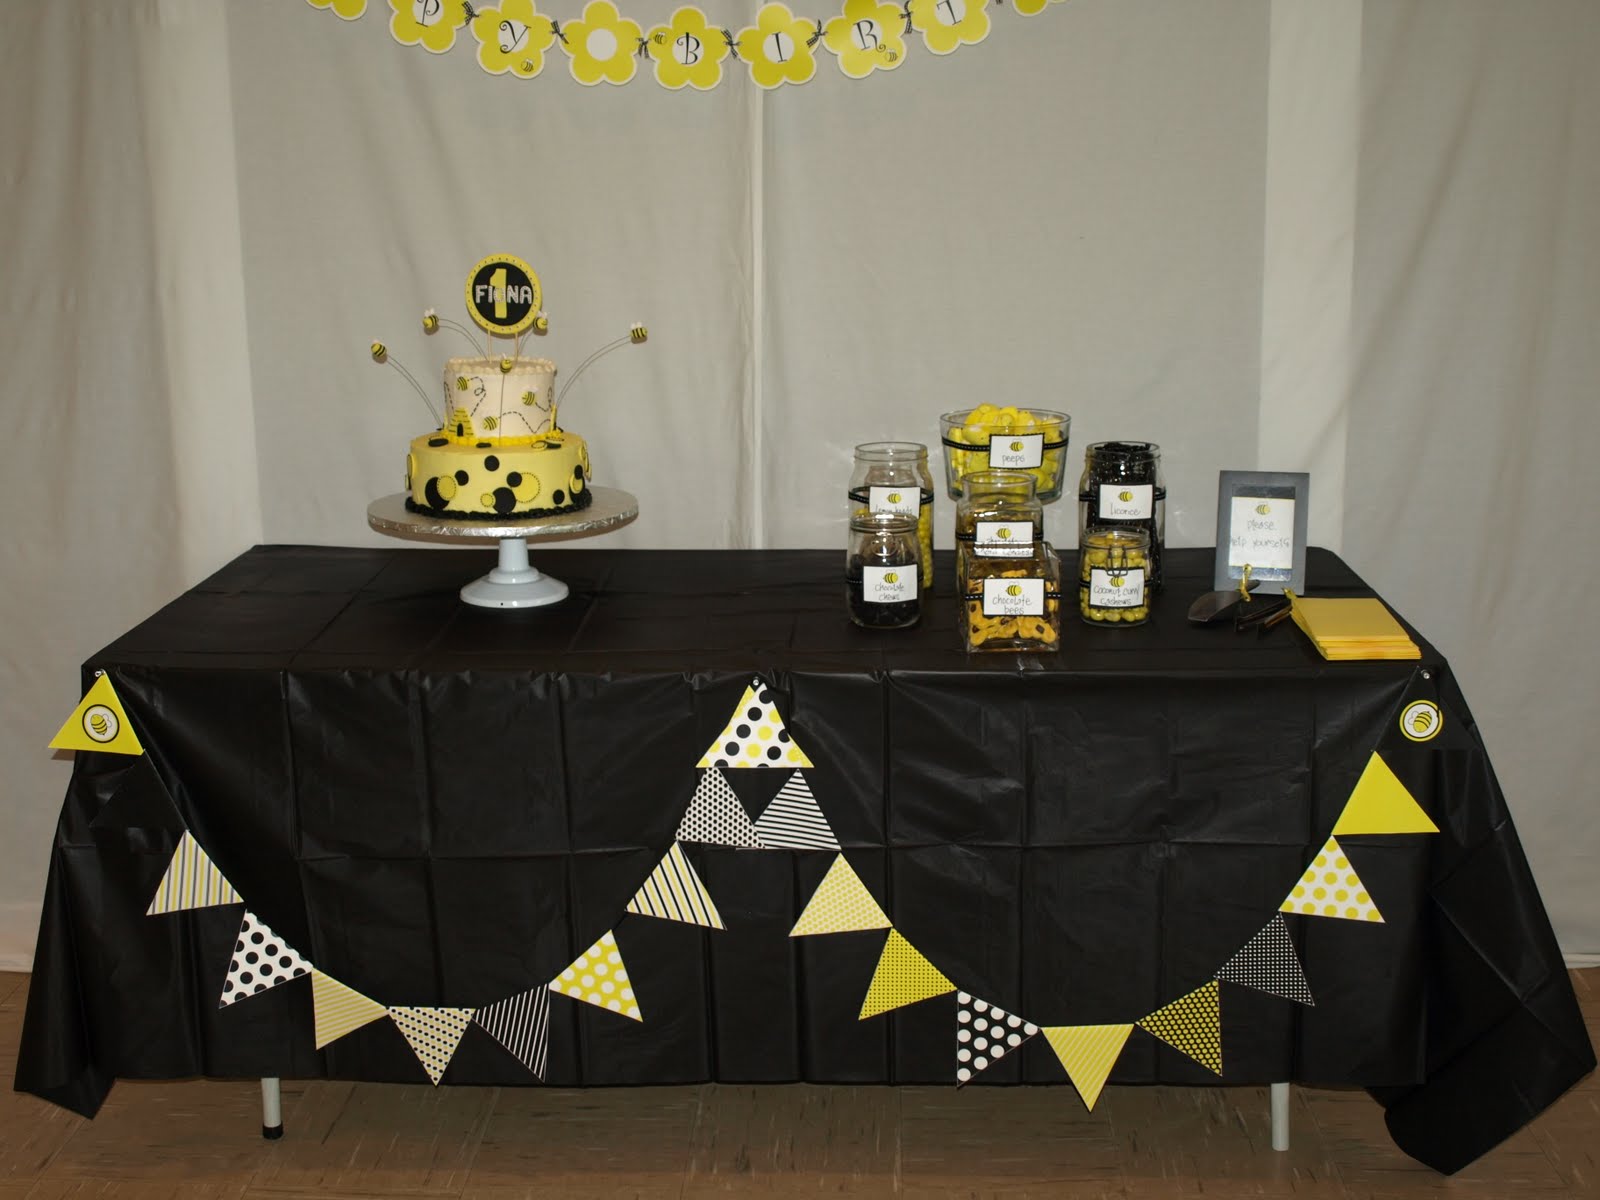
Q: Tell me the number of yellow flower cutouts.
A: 9